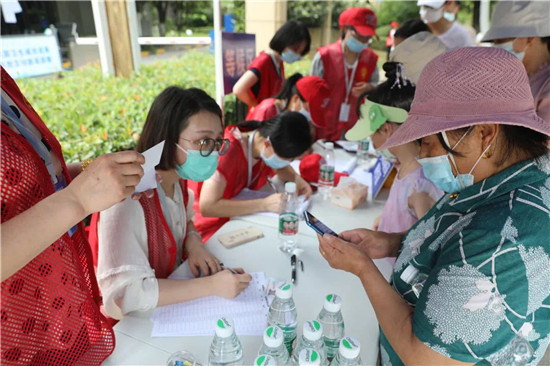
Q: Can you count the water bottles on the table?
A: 11